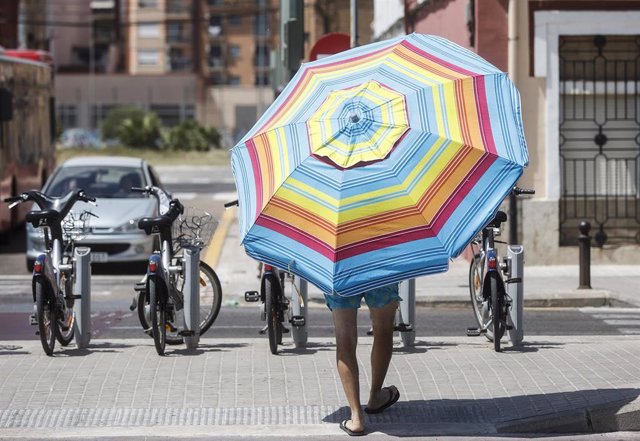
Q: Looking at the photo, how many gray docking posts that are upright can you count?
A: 5